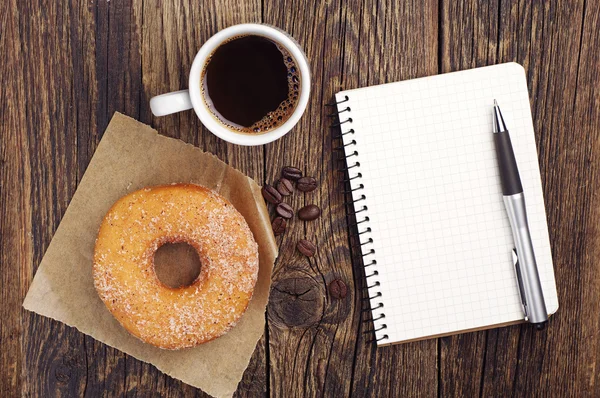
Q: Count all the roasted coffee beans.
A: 9